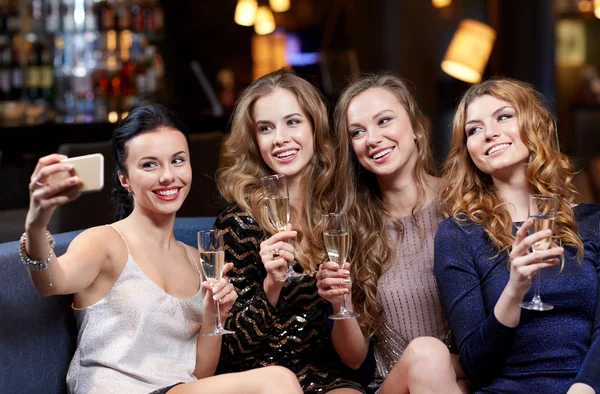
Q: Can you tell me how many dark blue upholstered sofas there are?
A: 1